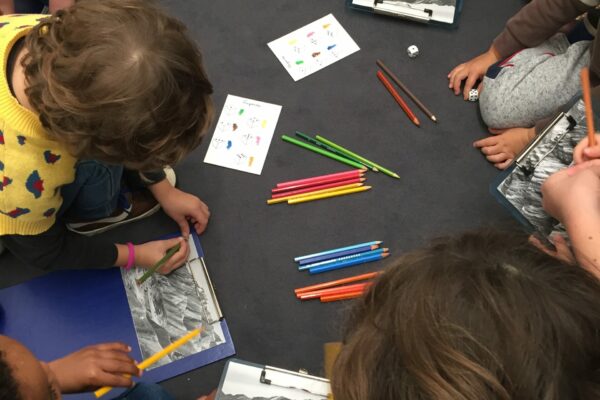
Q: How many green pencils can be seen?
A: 4